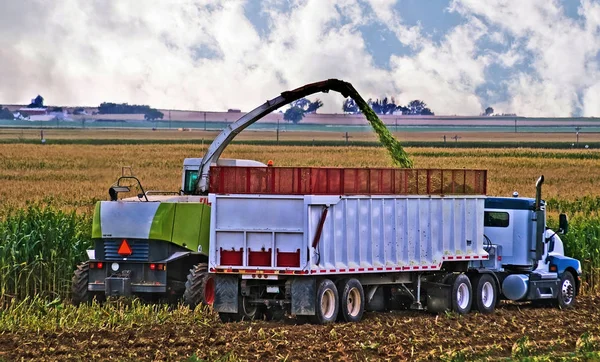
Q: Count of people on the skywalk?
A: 0